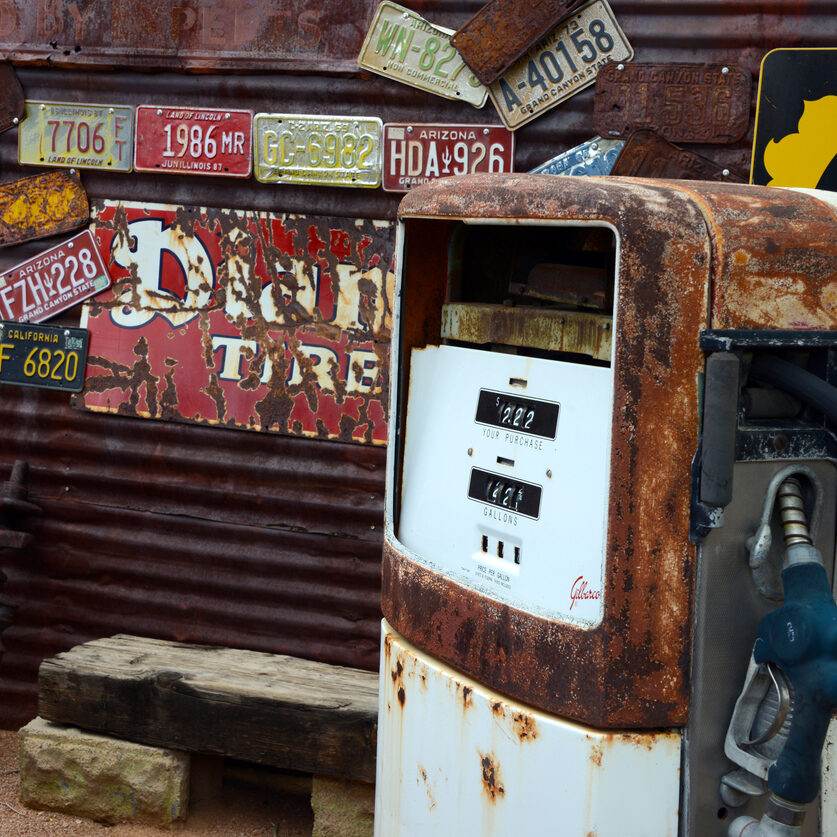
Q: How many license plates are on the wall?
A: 14